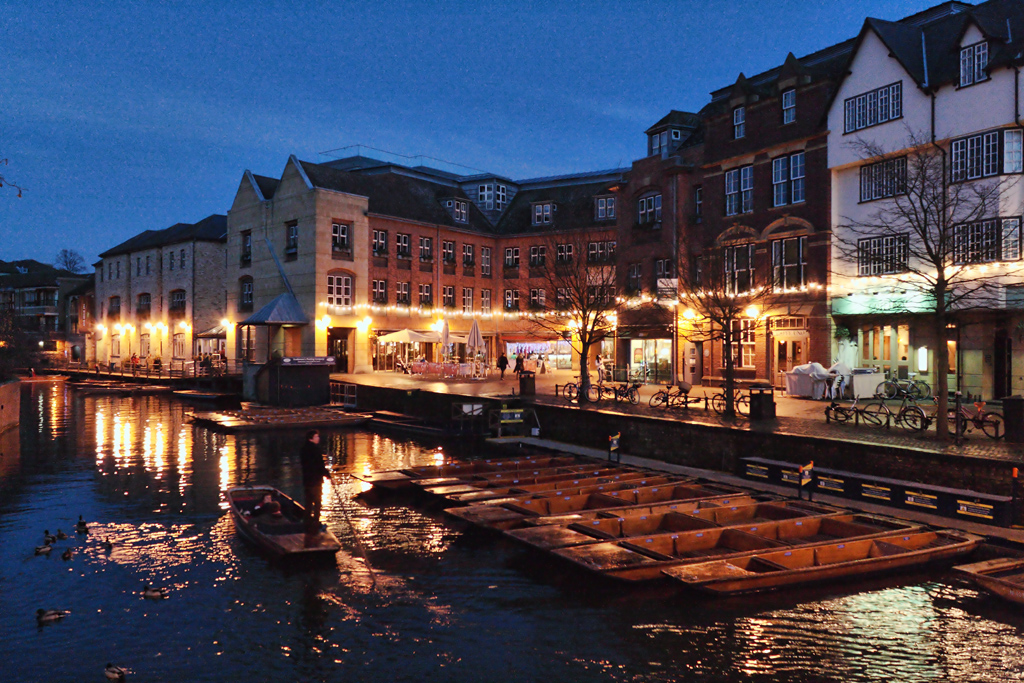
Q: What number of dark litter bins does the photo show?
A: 3